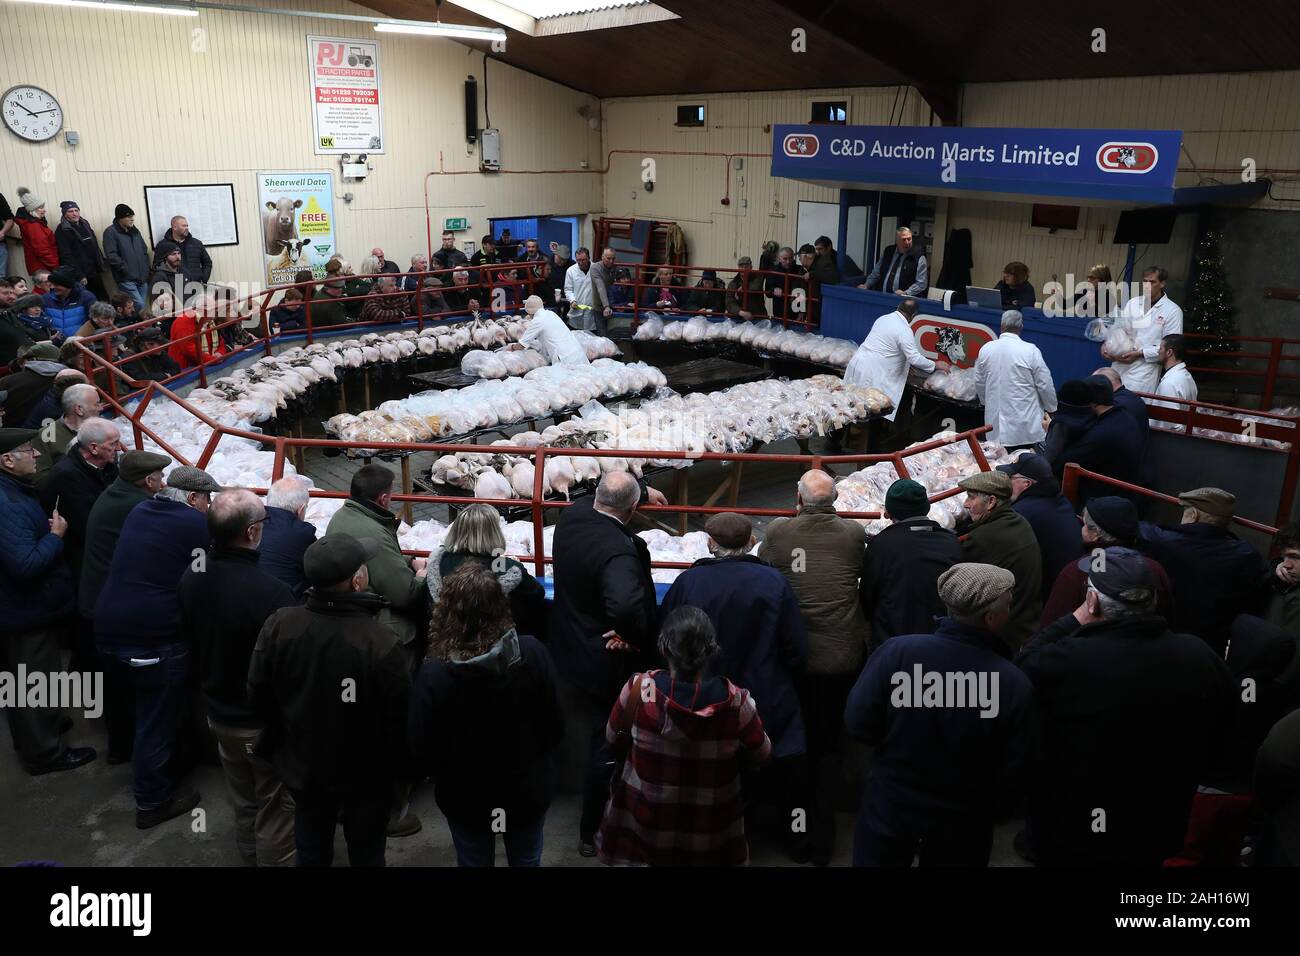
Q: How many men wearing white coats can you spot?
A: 6